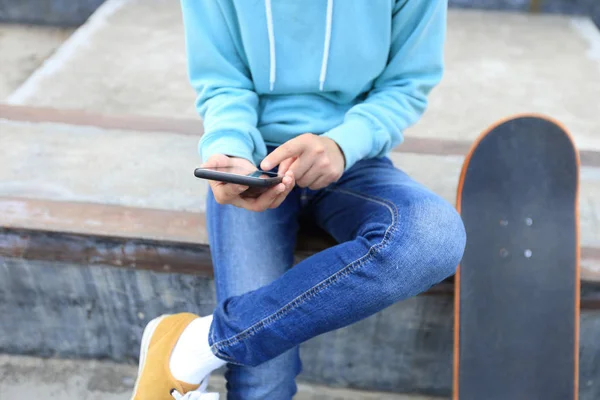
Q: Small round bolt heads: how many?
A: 4